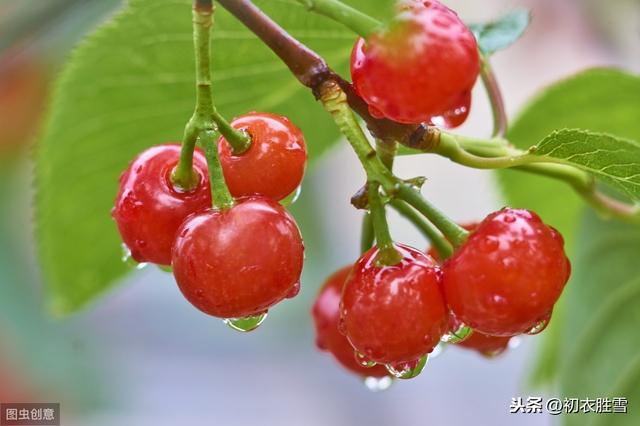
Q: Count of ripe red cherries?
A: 8